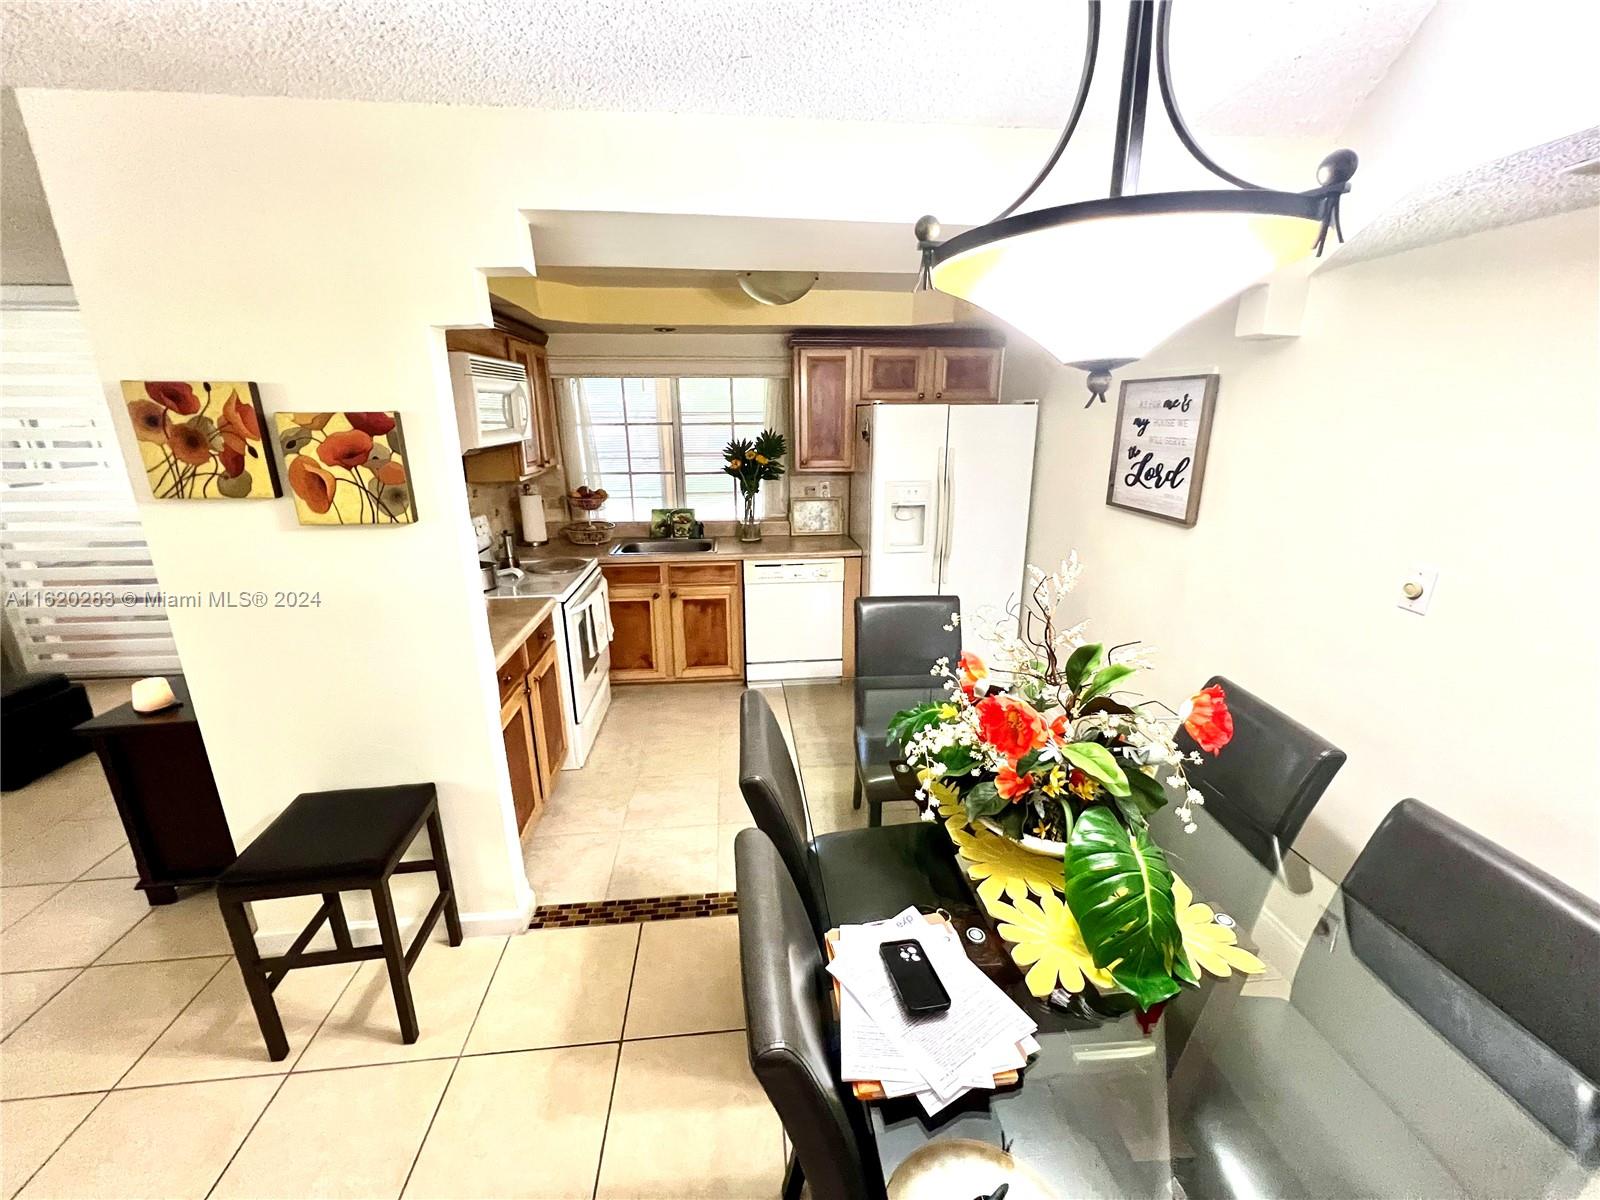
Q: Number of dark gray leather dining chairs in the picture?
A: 5